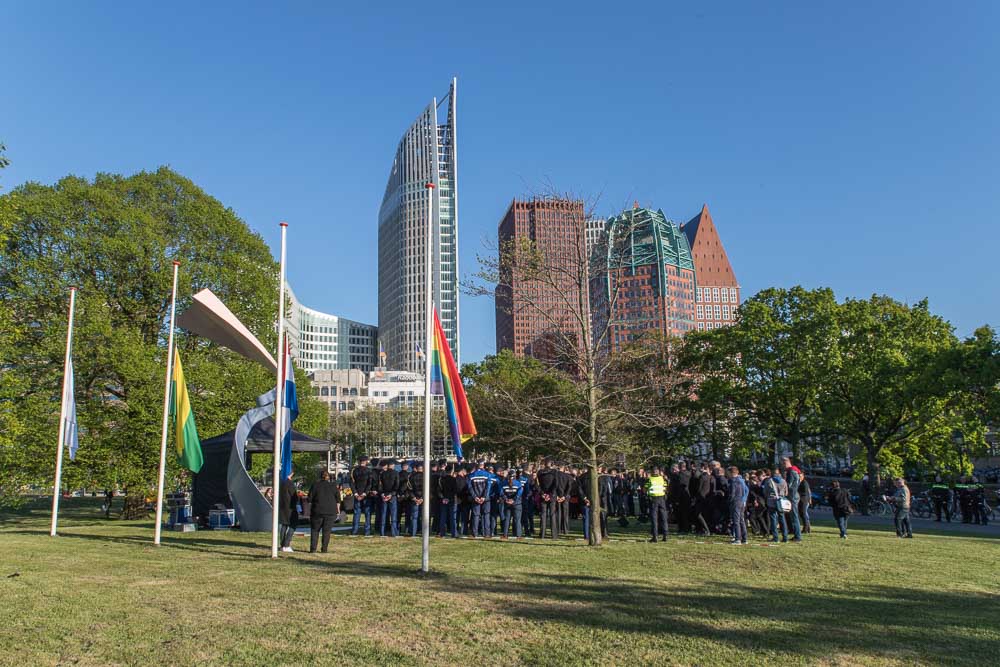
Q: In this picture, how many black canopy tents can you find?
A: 1